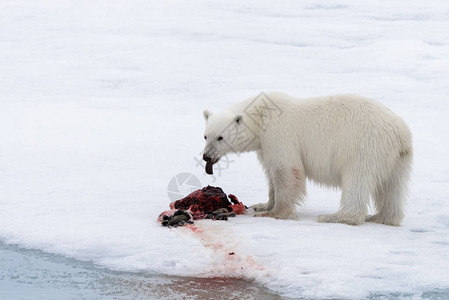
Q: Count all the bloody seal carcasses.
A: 1